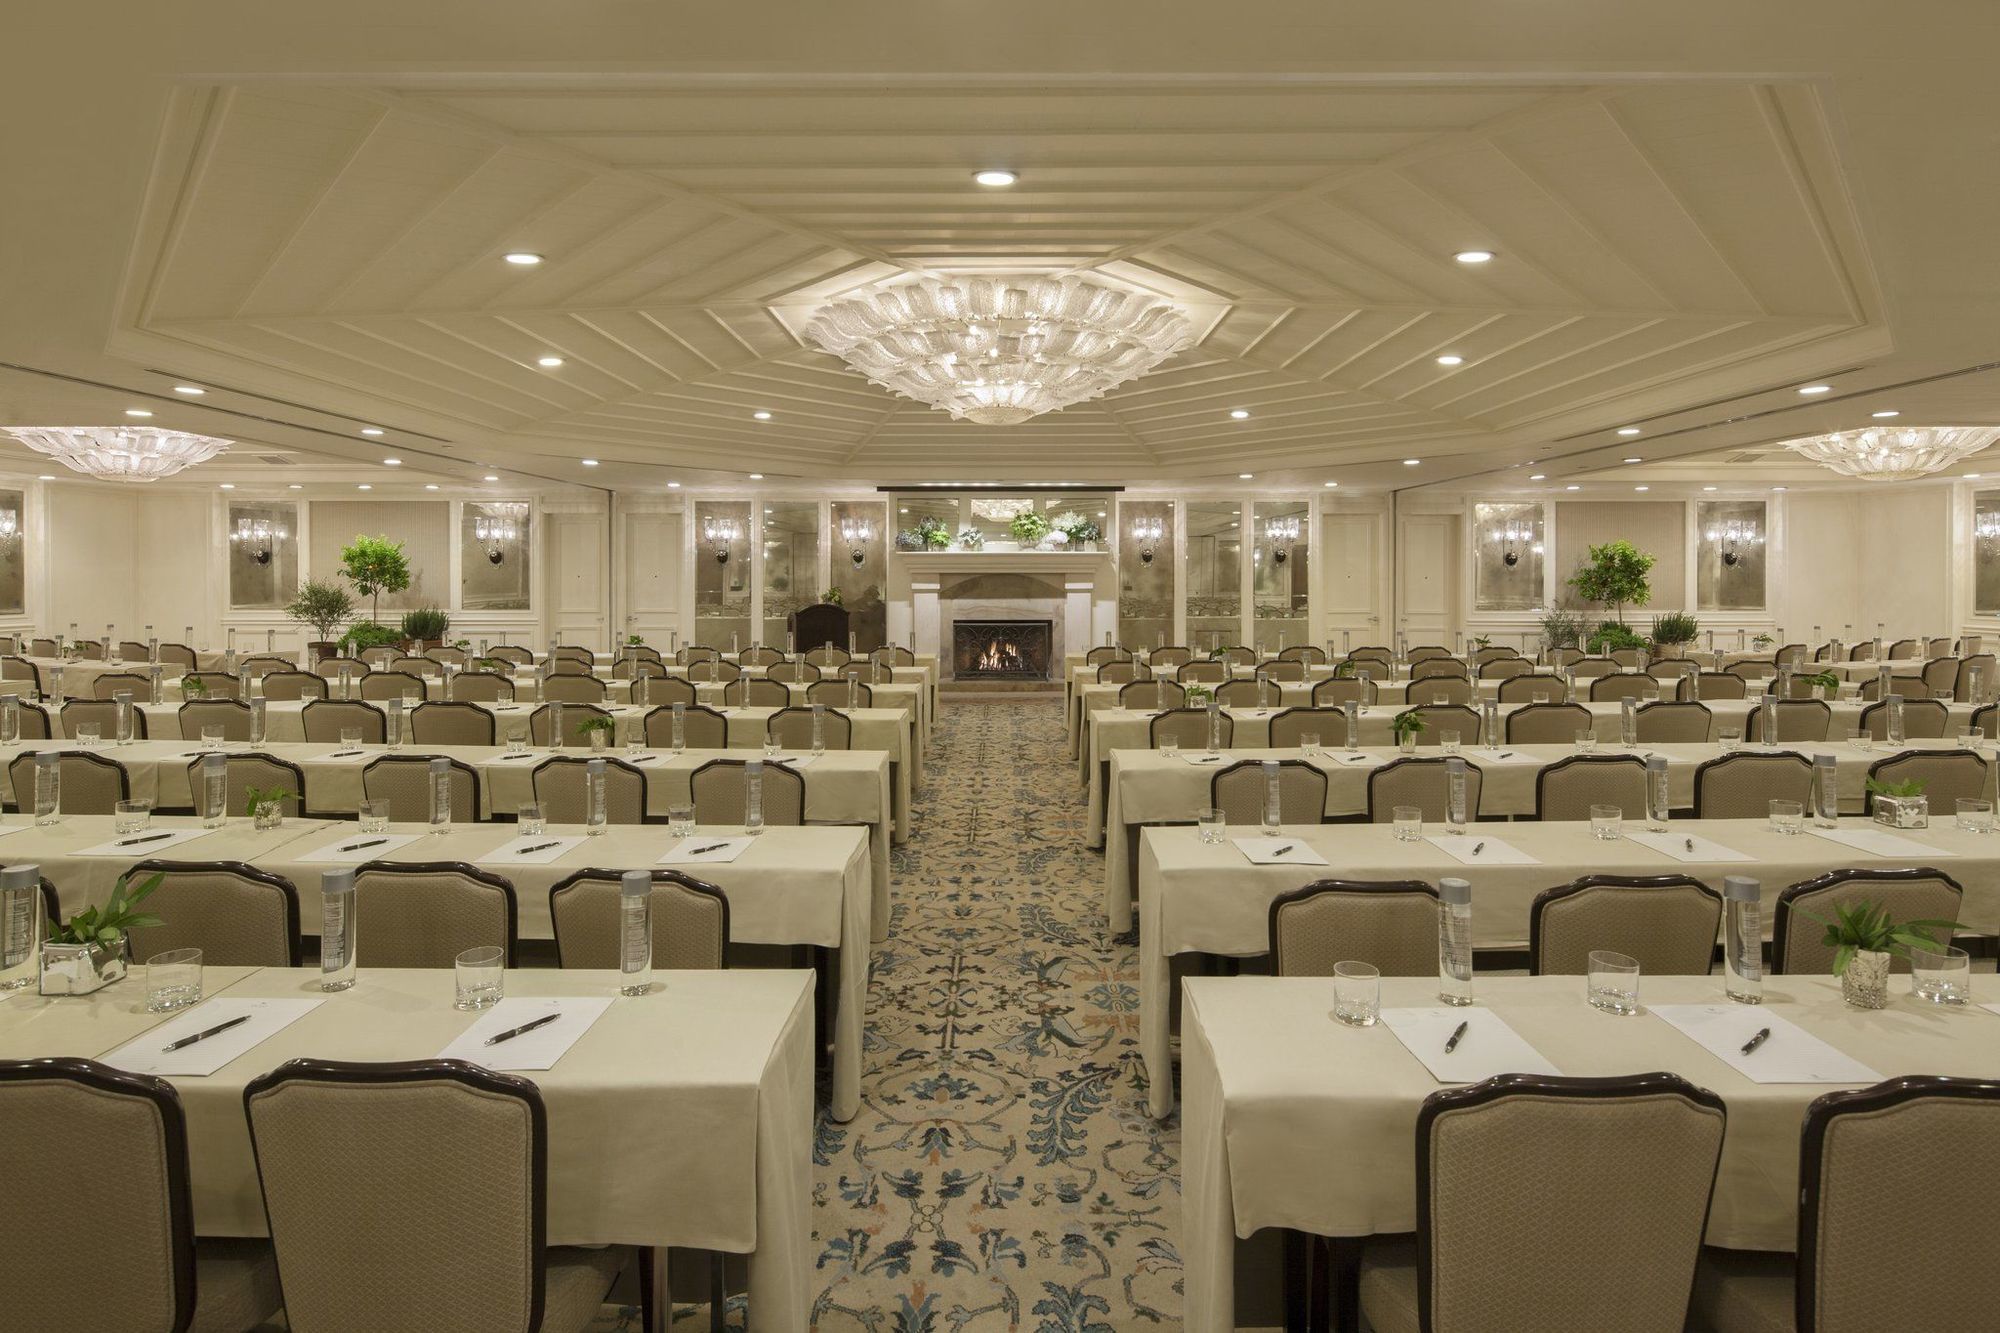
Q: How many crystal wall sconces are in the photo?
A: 10